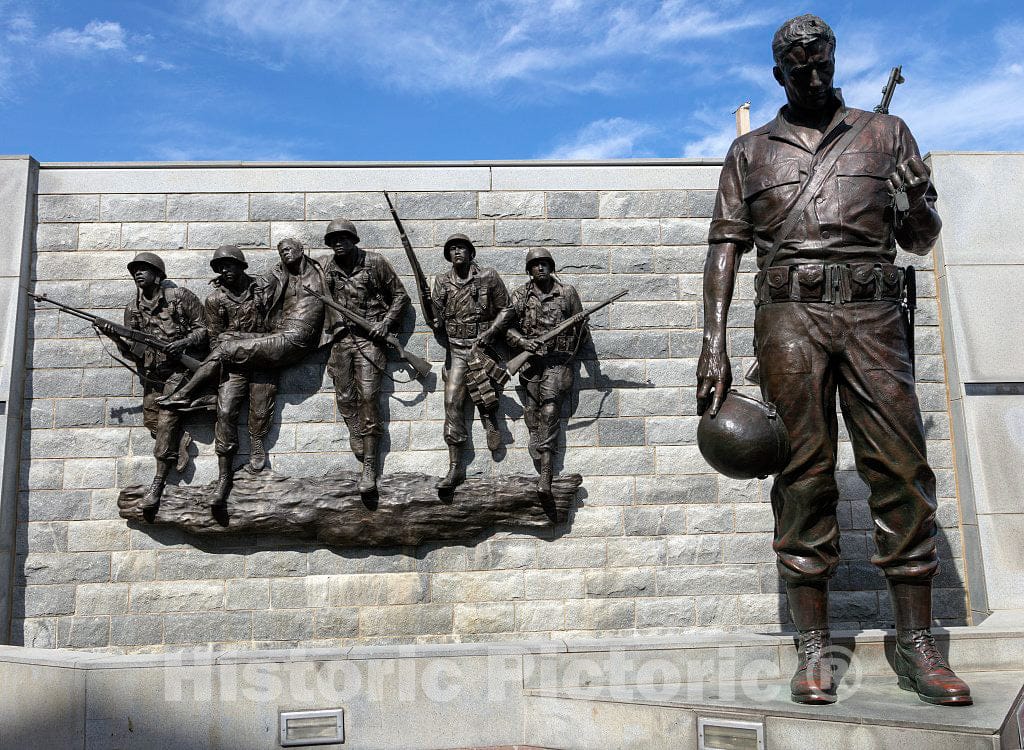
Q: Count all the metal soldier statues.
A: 7